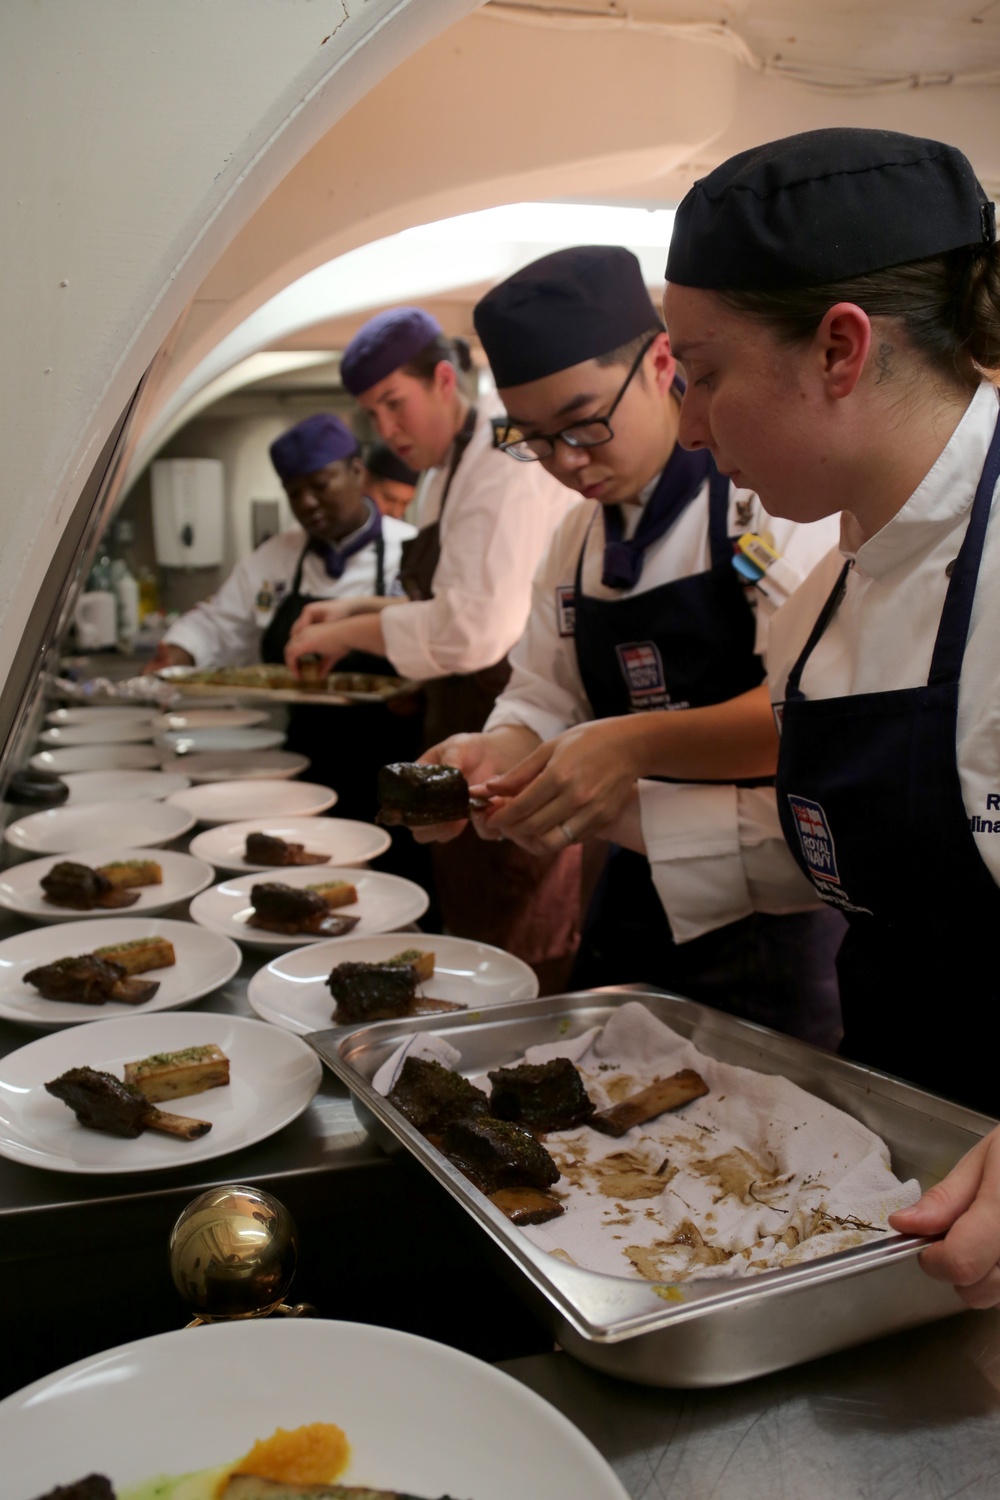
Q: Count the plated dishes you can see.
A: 7